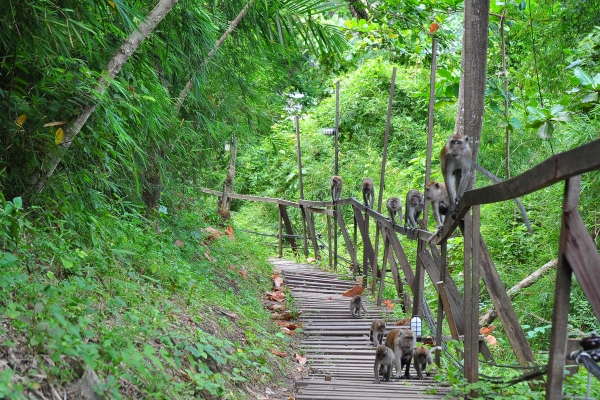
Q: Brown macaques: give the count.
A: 11